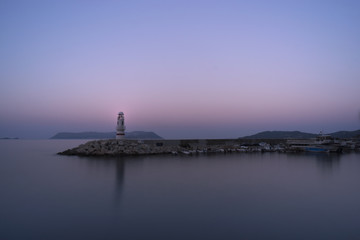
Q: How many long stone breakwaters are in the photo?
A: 1